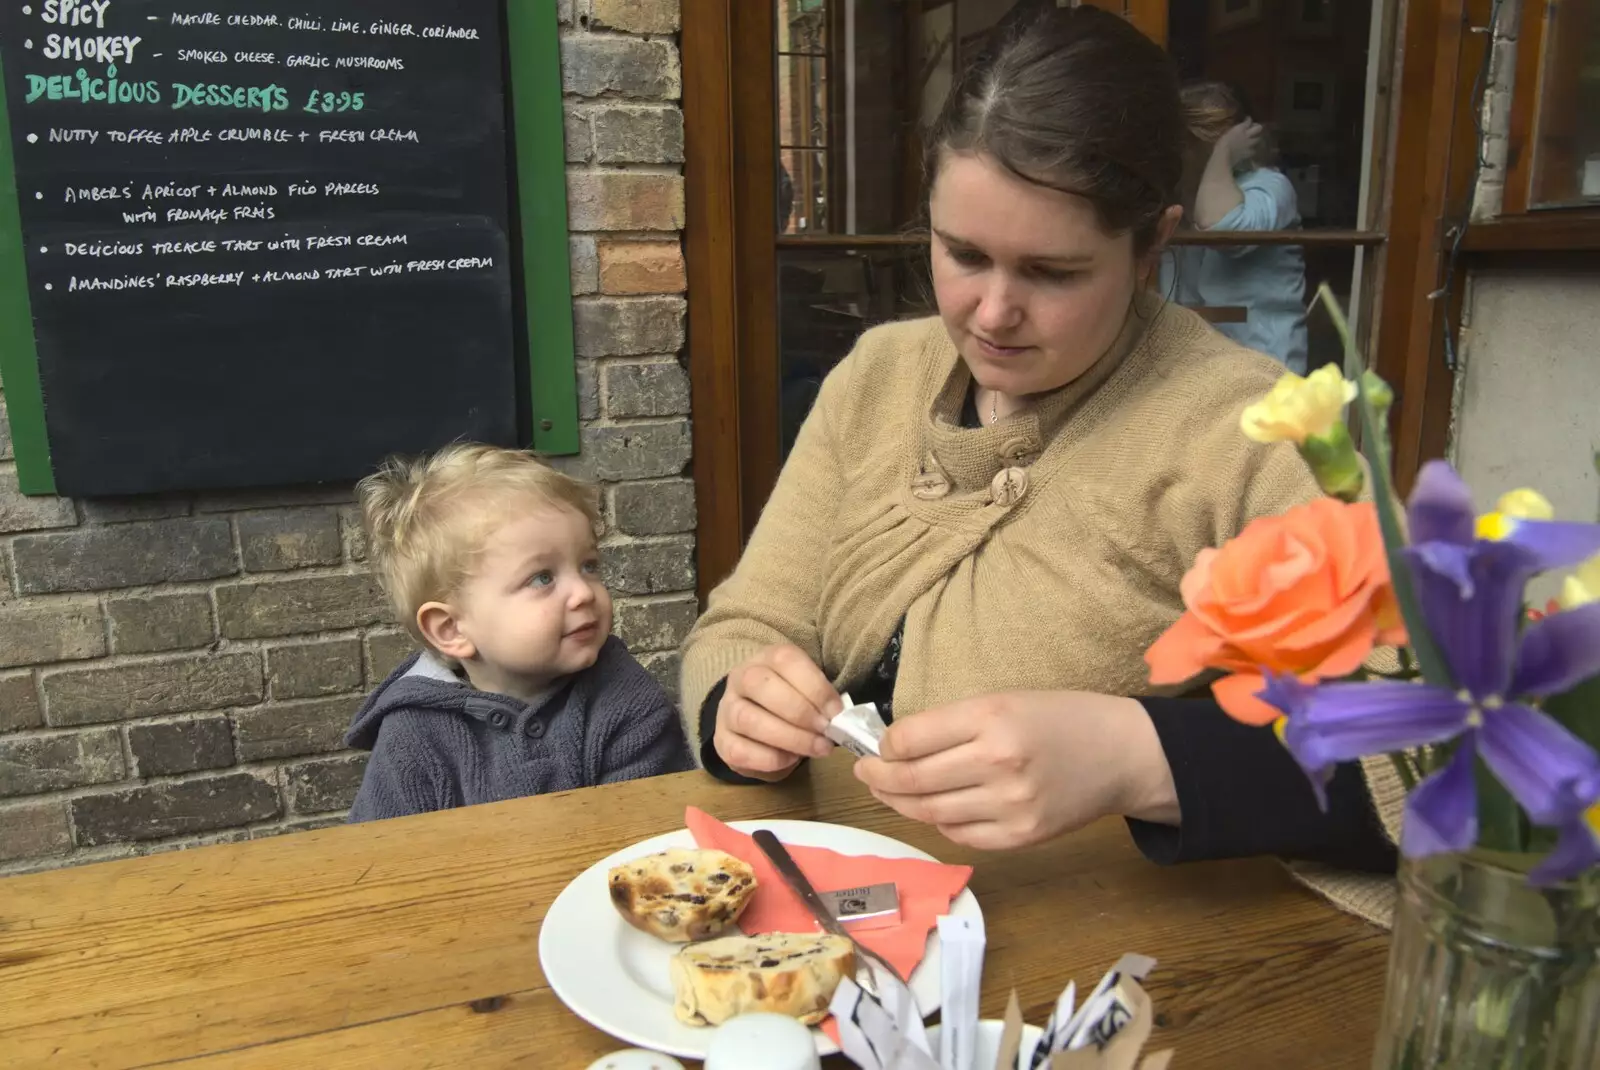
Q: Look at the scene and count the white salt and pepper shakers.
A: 2